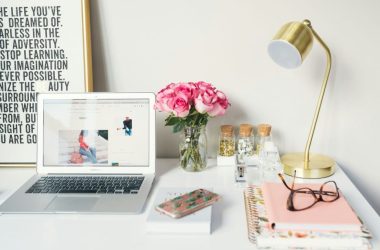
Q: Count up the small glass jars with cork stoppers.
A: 3